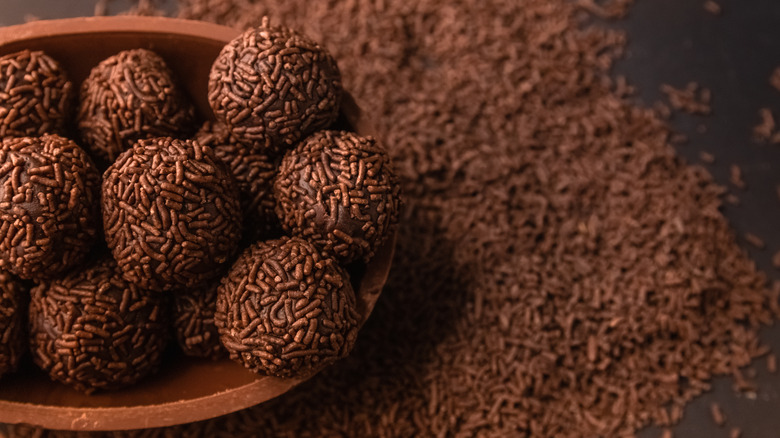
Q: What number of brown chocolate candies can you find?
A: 11